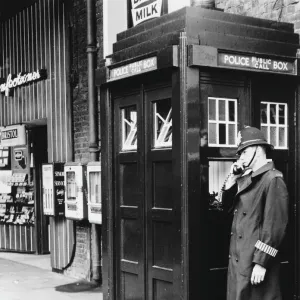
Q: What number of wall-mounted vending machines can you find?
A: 3